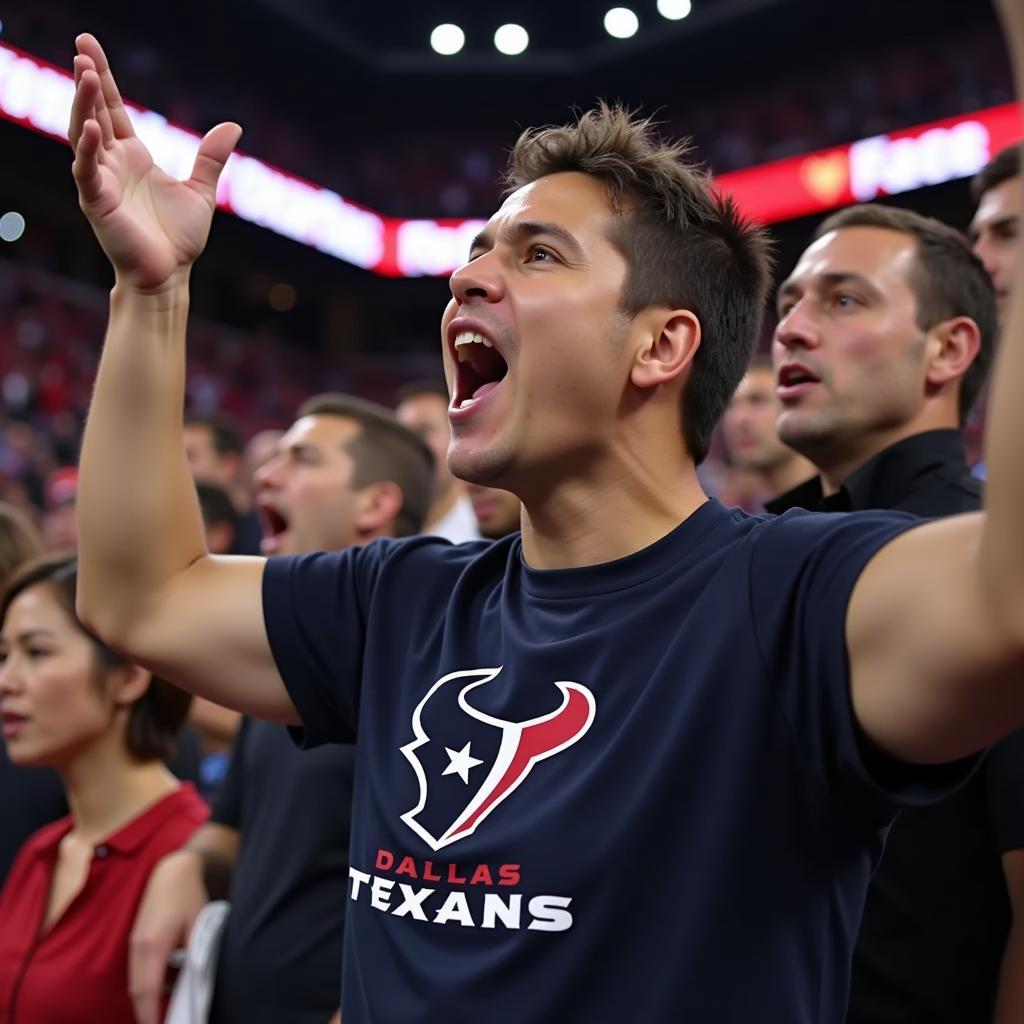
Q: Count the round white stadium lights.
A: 4